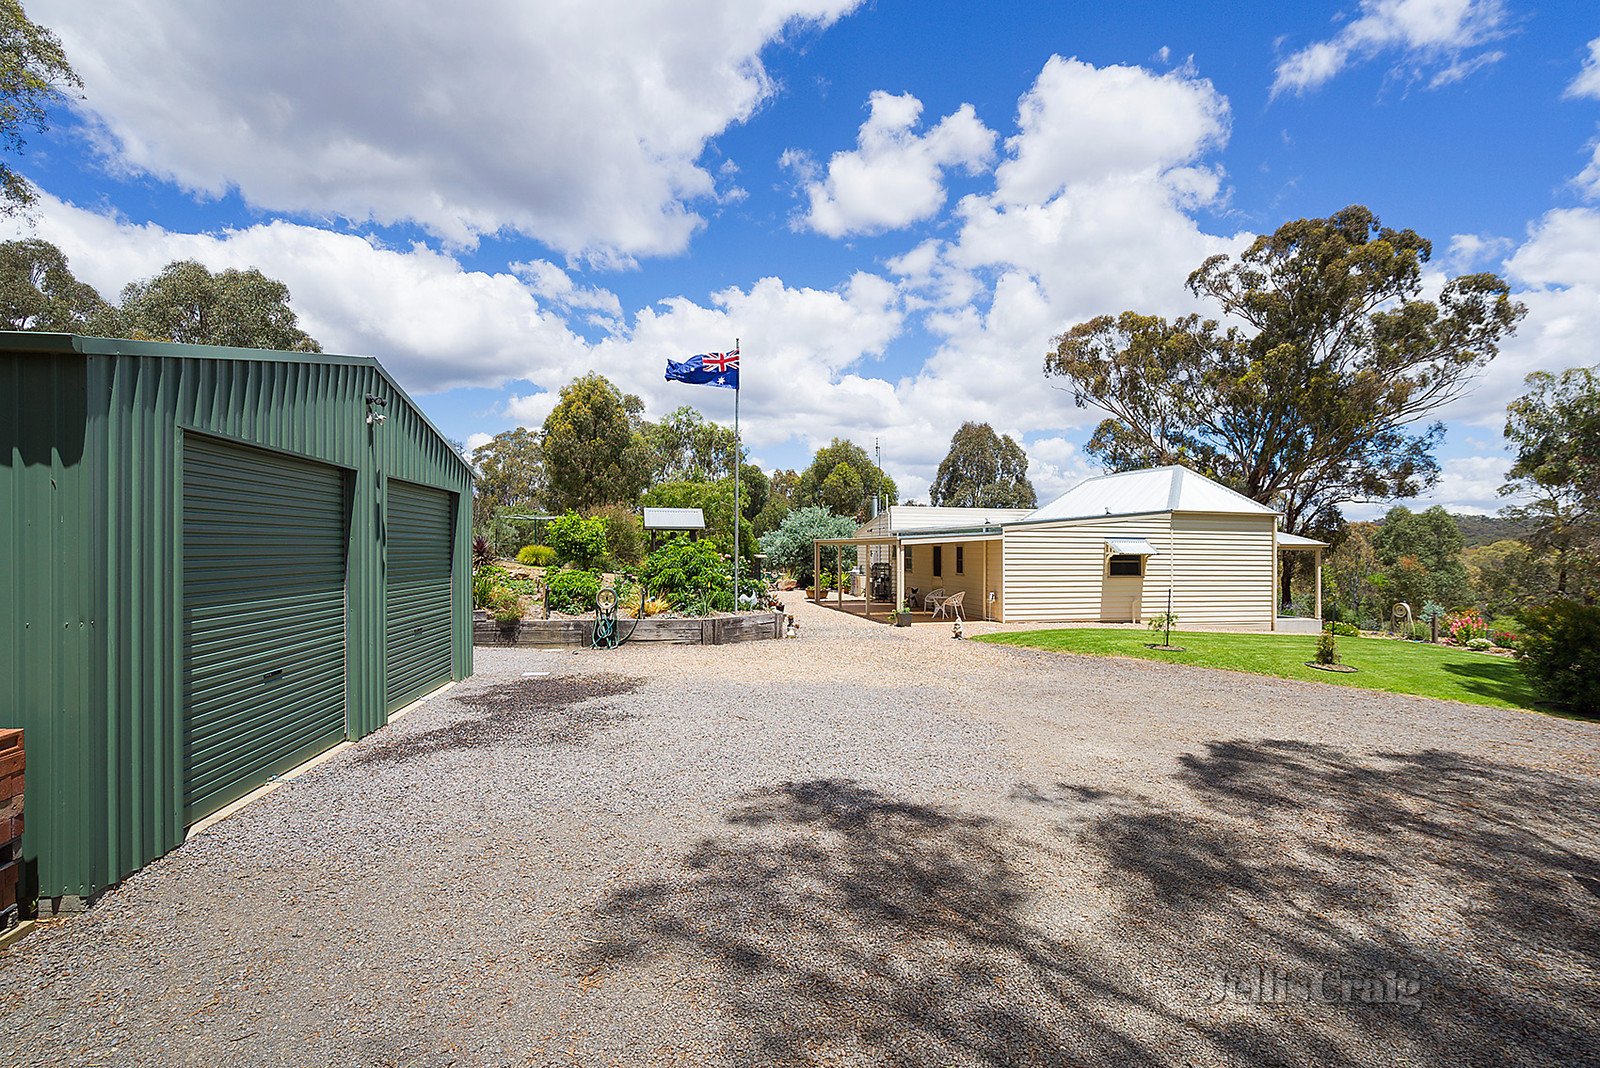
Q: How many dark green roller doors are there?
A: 2